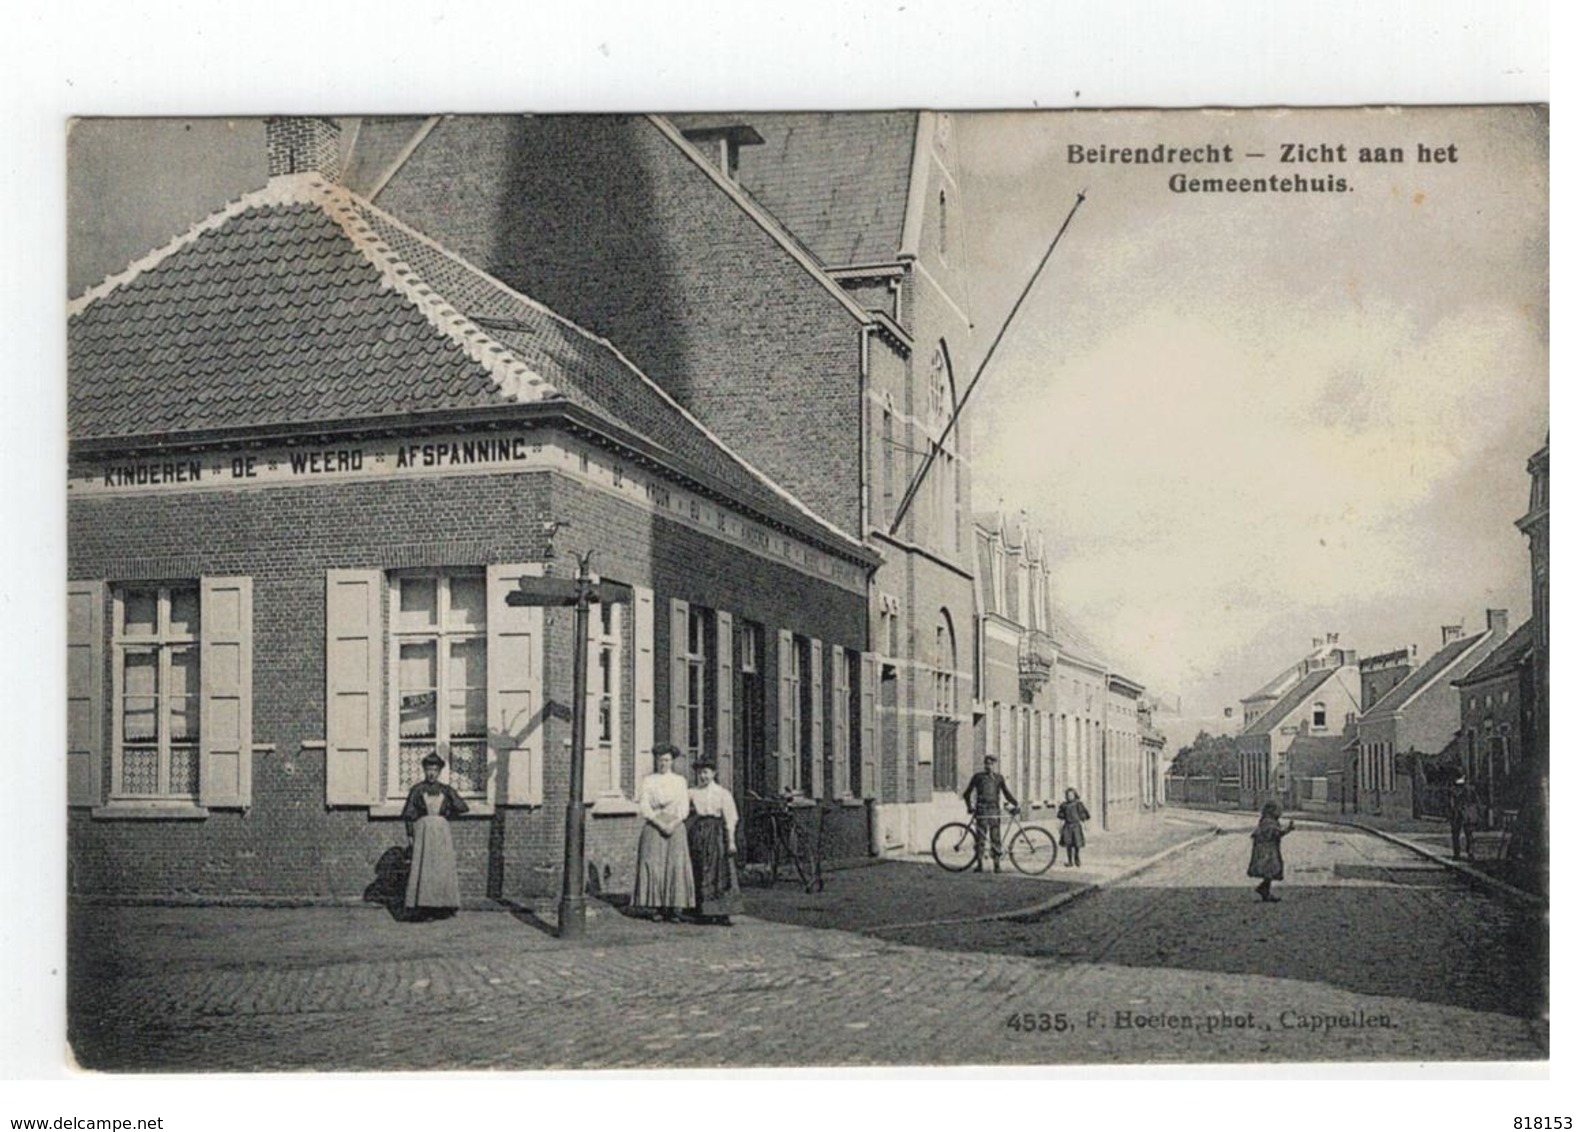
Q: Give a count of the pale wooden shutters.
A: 12